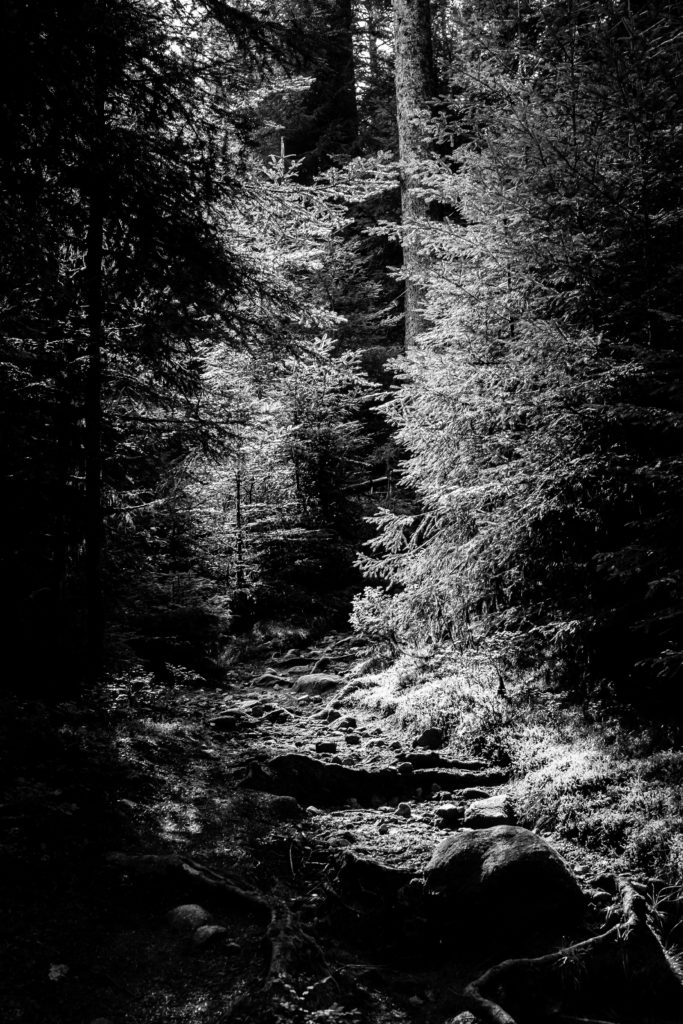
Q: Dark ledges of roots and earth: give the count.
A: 2